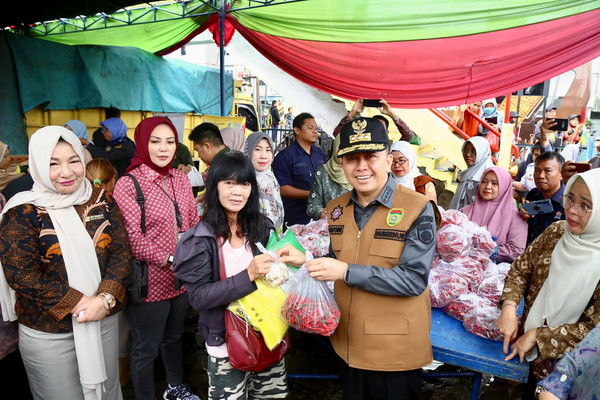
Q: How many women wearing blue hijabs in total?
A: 2